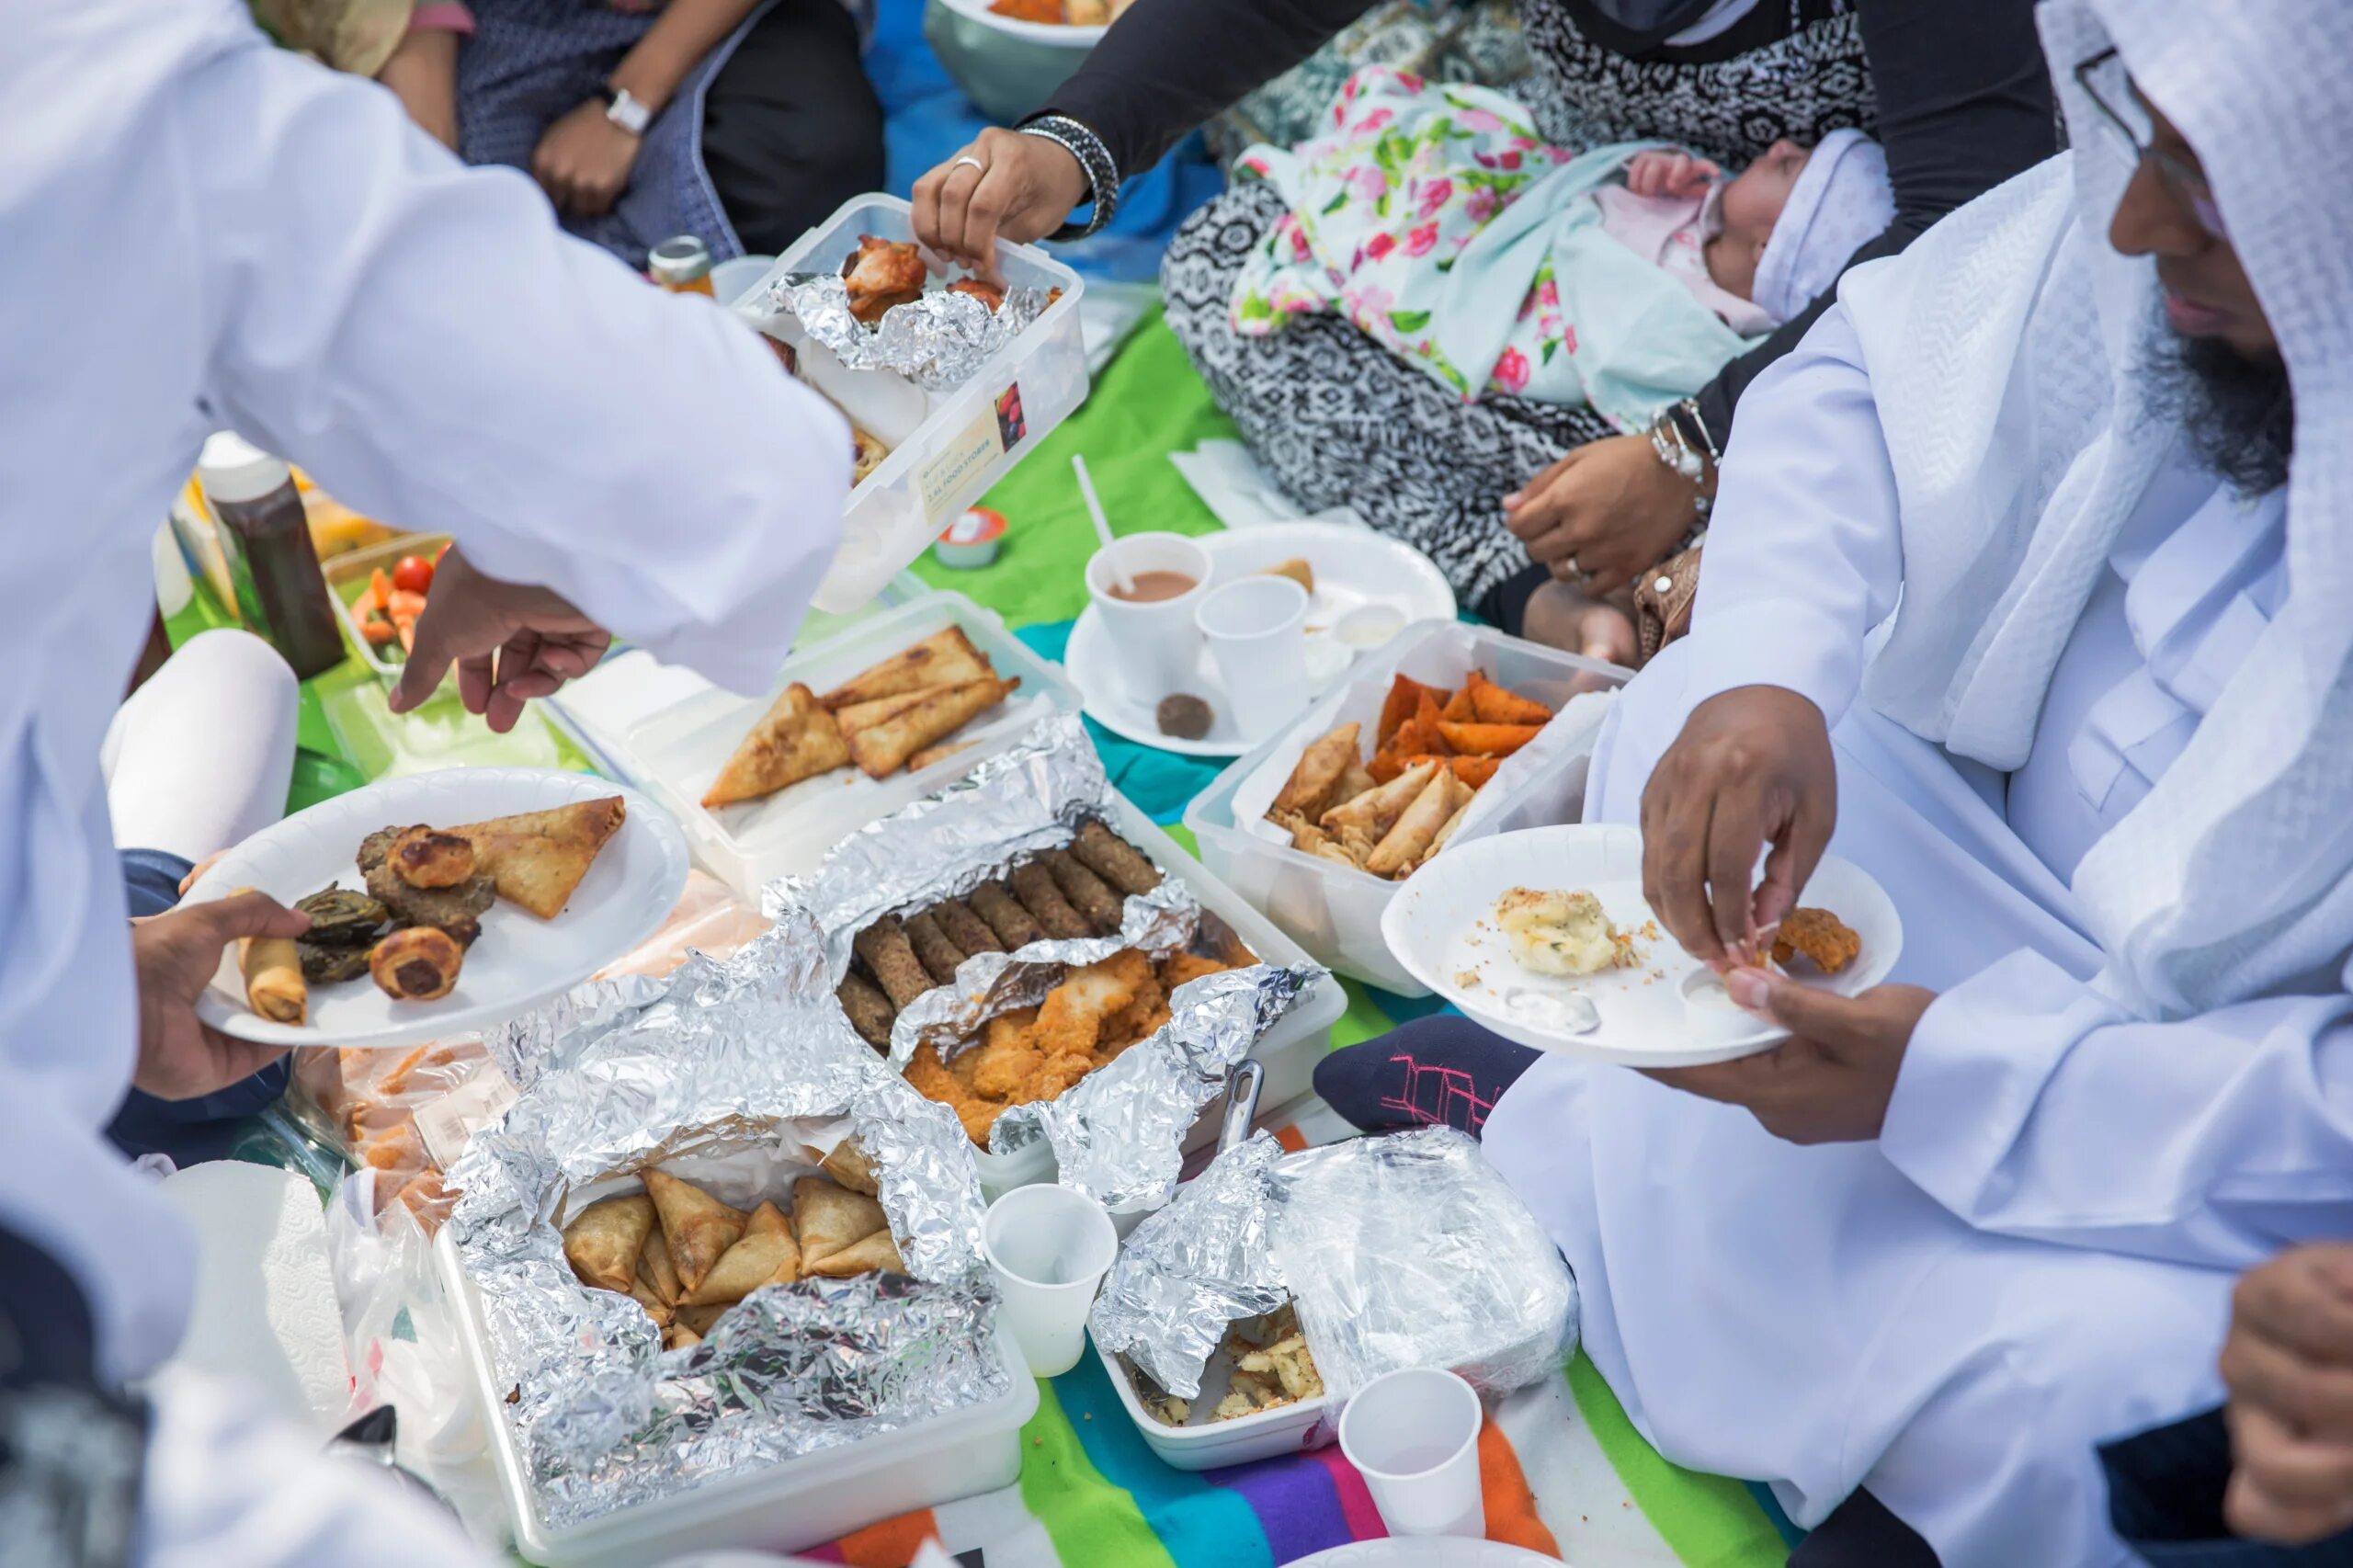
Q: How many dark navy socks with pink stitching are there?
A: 1